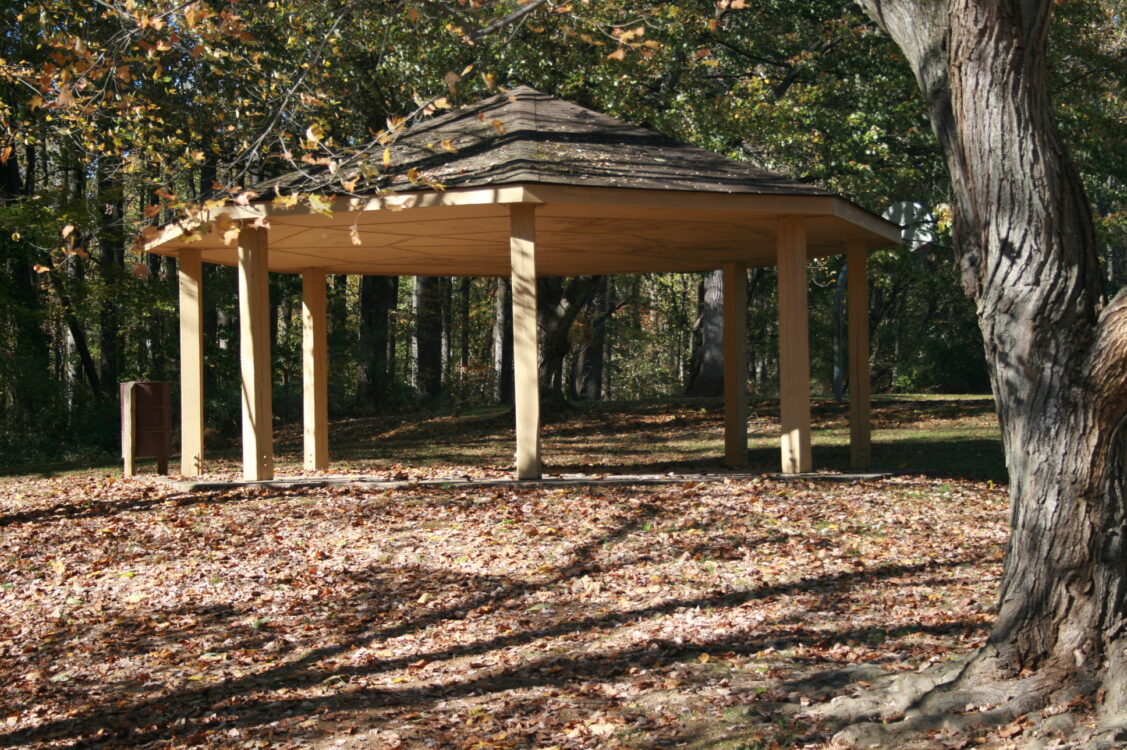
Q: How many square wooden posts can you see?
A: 7